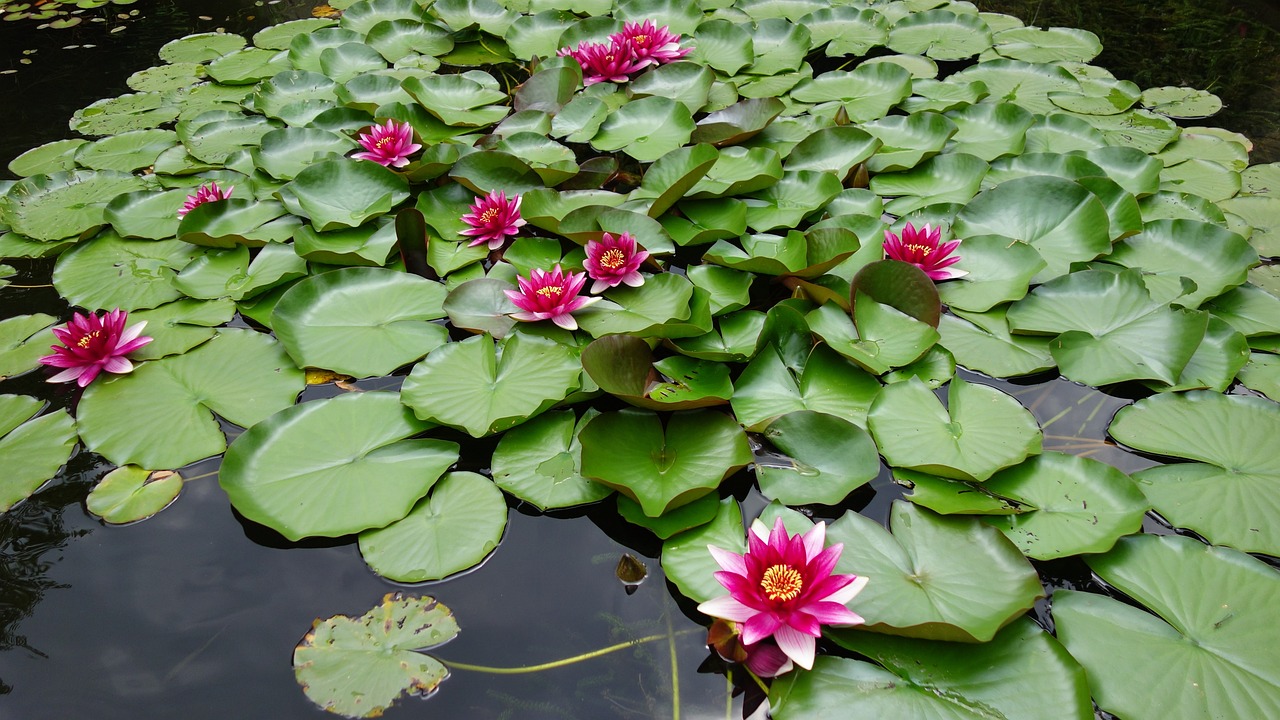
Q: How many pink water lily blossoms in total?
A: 10